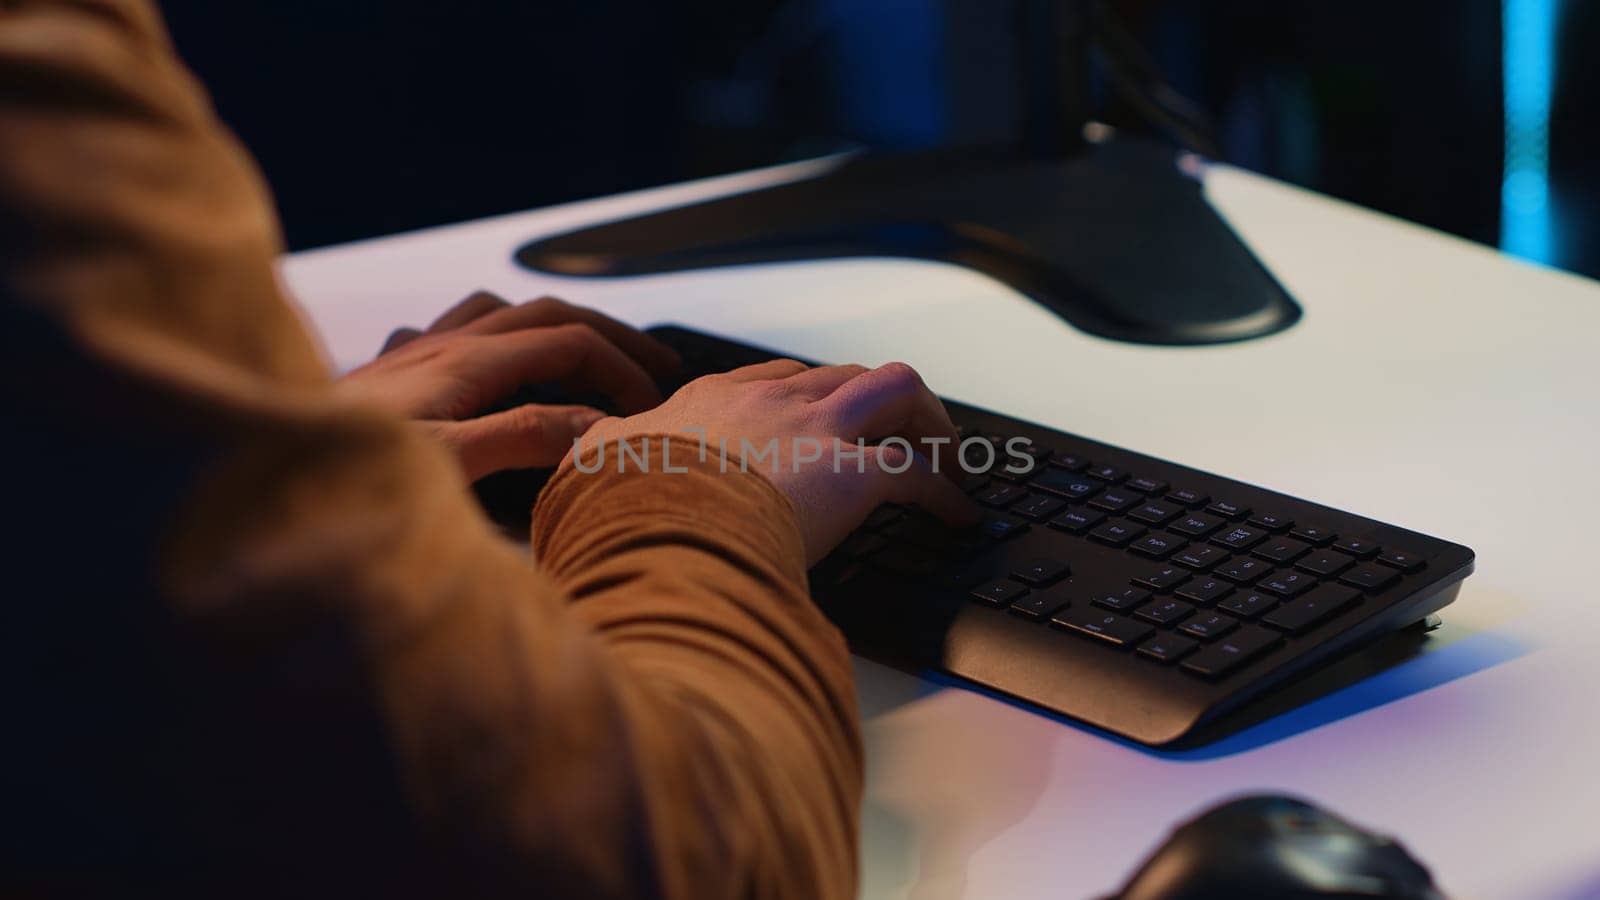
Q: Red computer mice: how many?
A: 0